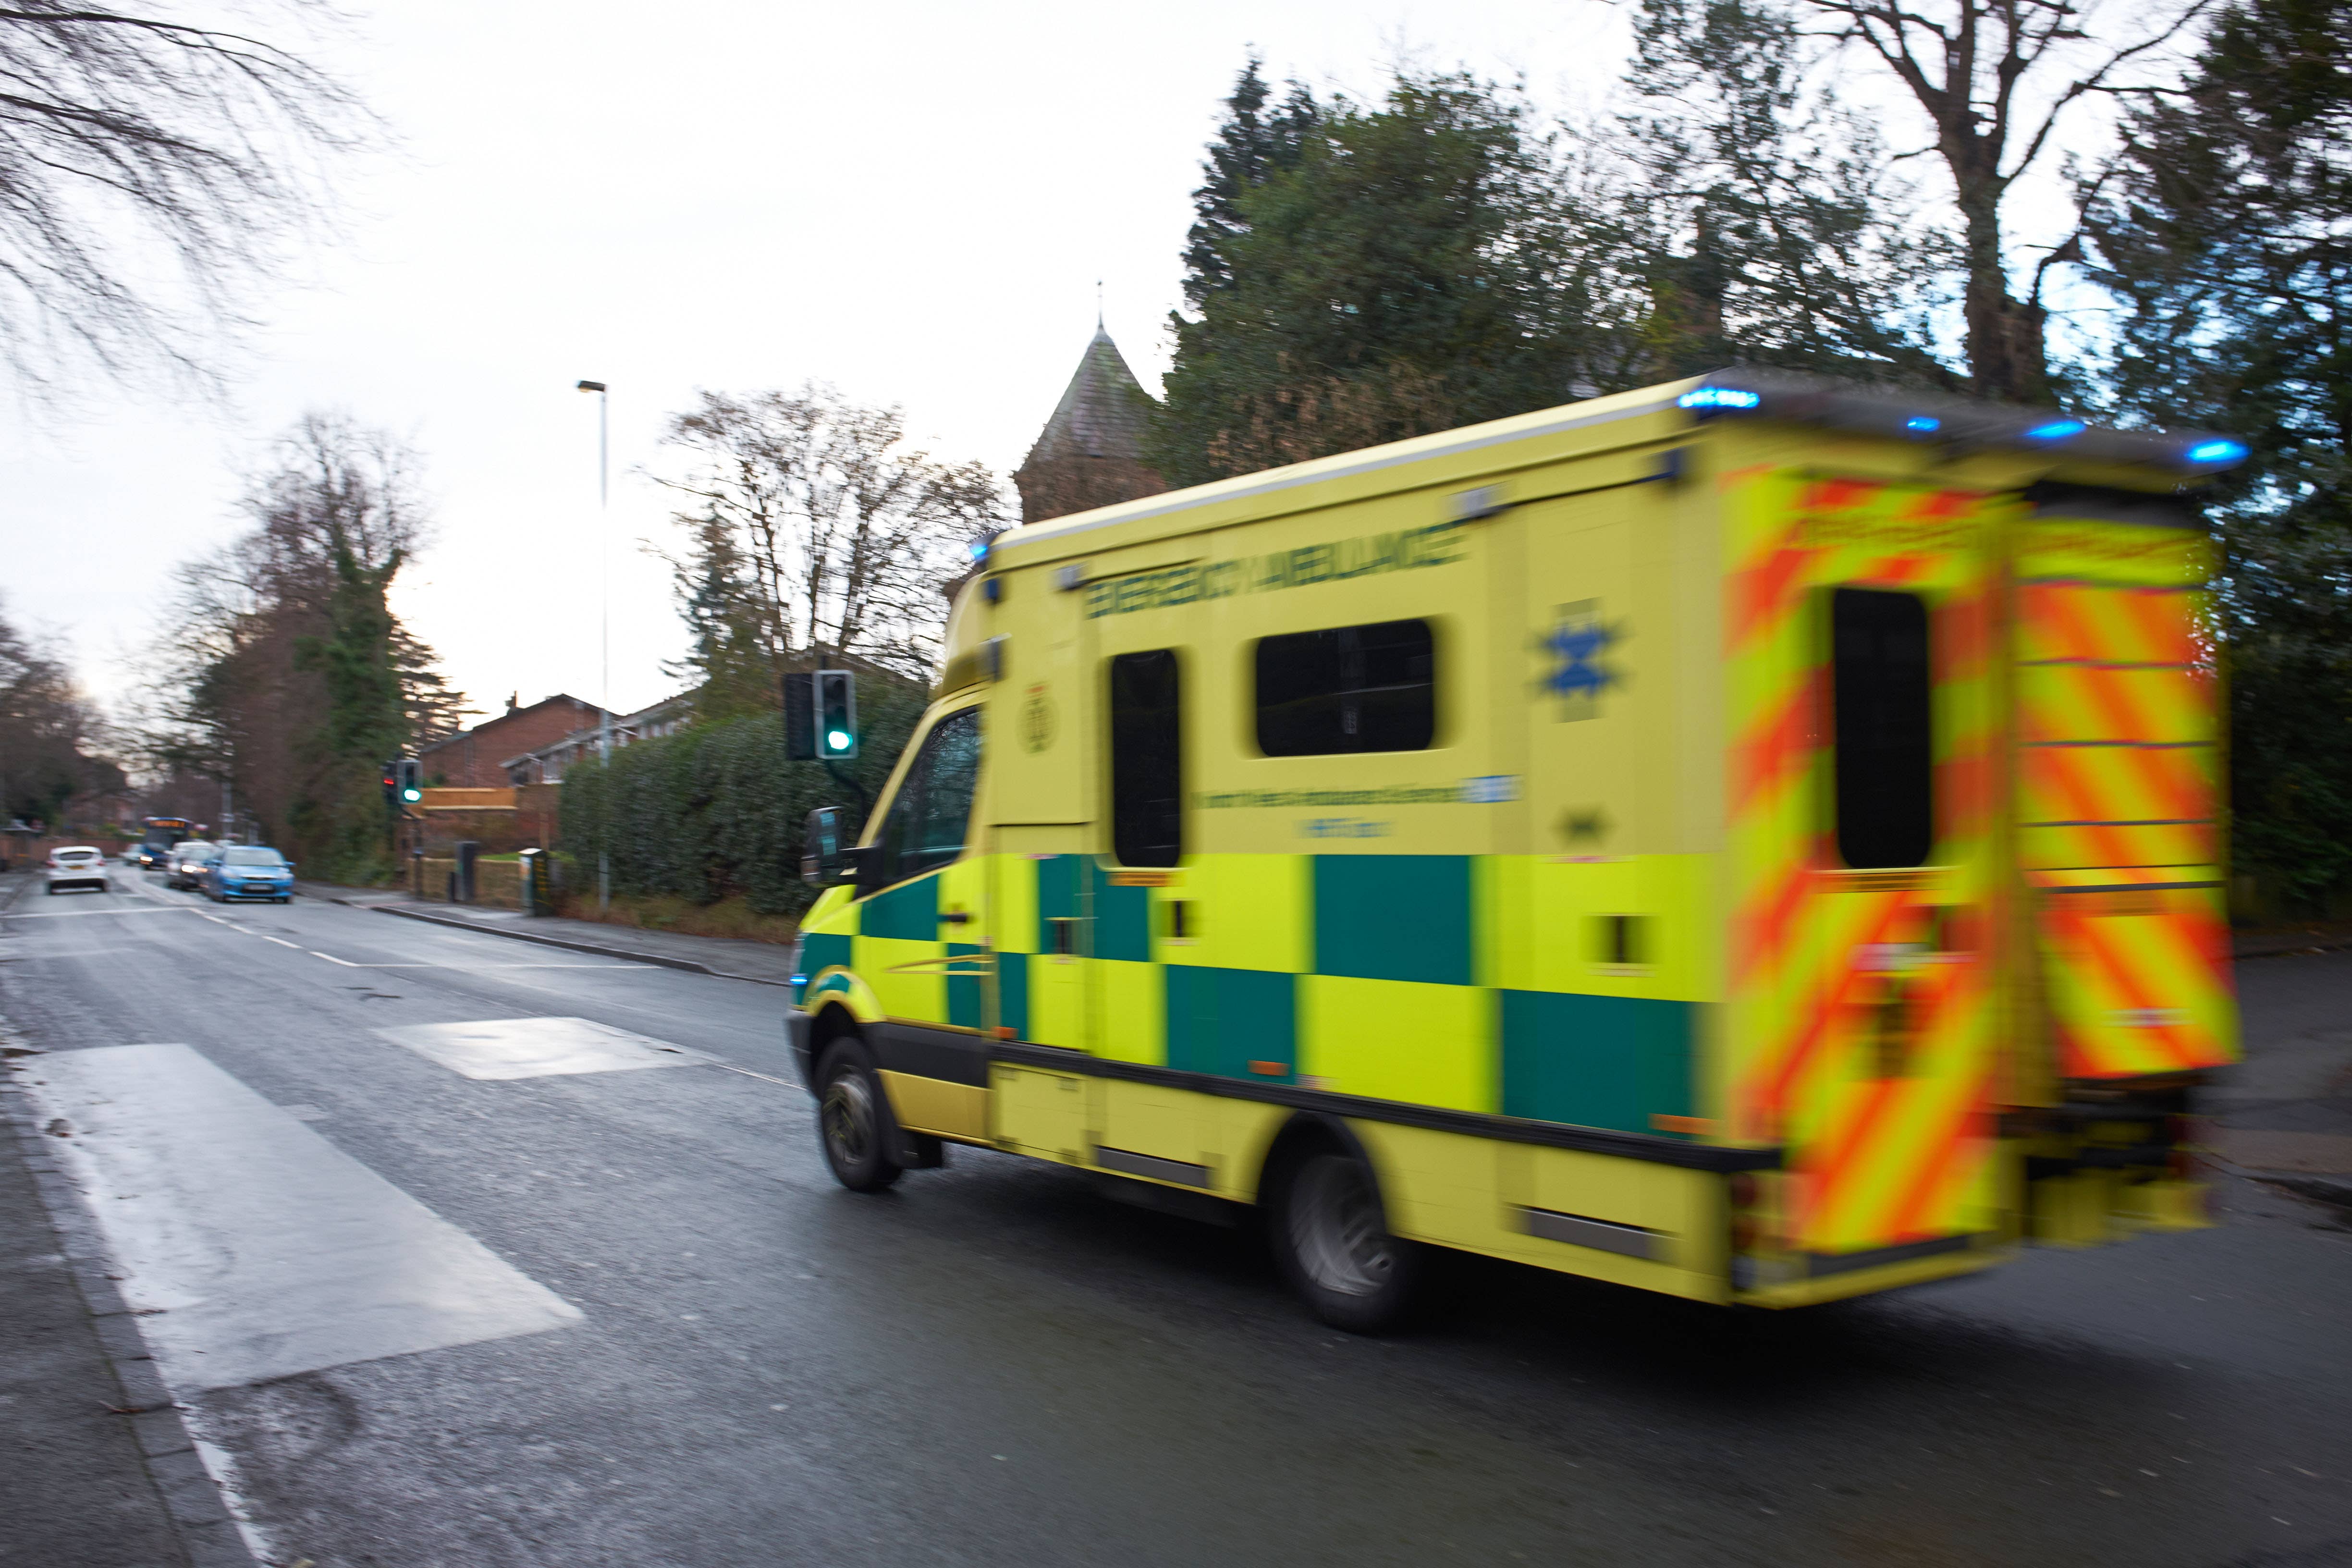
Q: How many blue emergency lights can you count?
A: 6